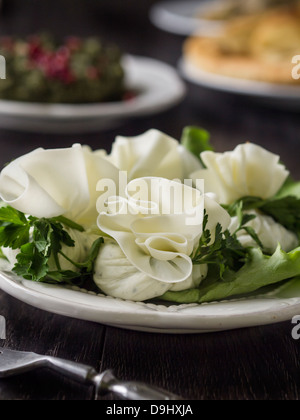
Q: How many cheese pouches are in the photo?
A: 4